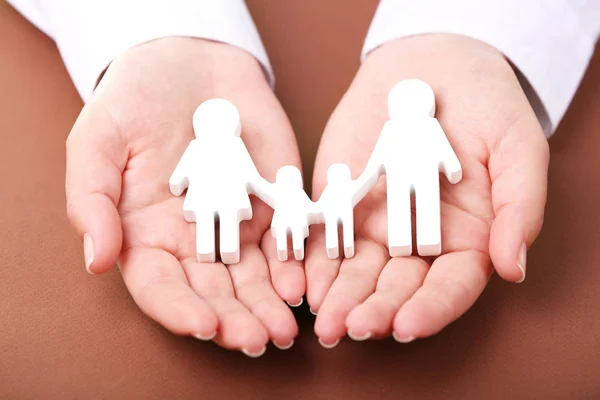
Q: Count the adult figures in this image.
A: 2